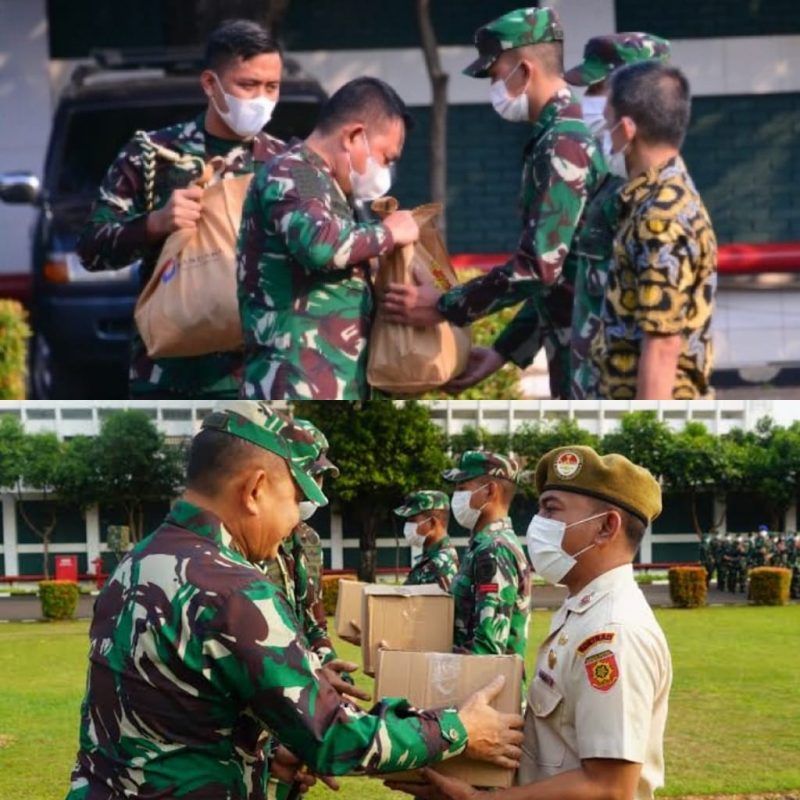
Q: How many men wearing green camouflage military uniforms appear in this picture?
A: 8